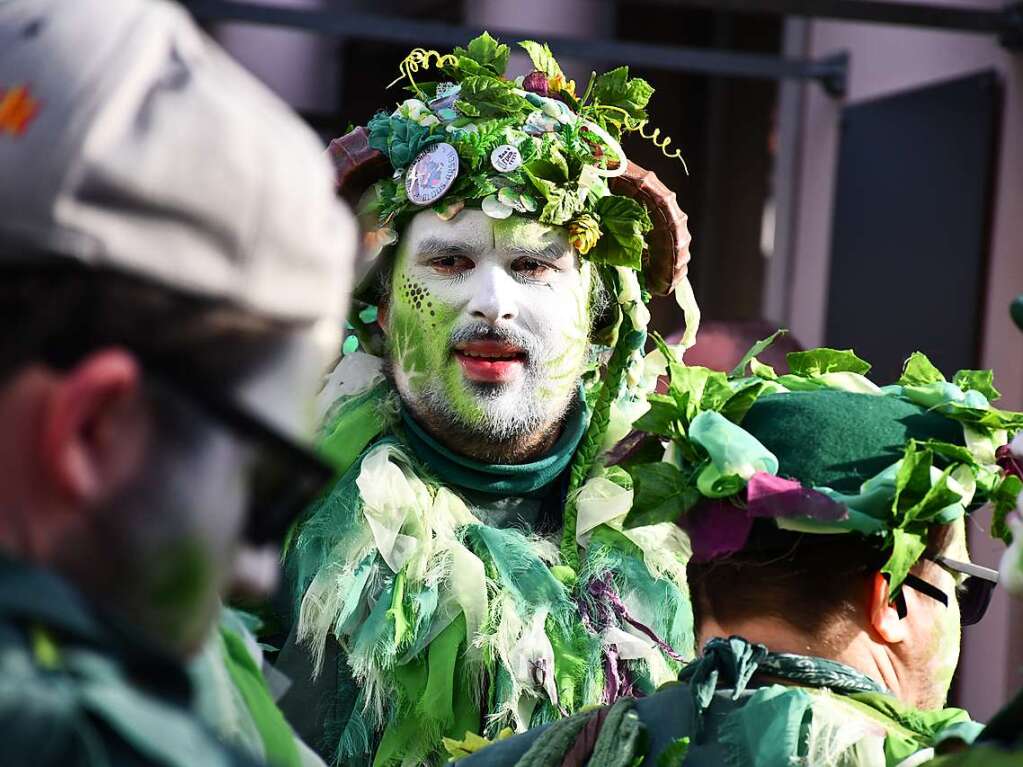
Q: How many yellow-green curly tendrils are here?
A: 2